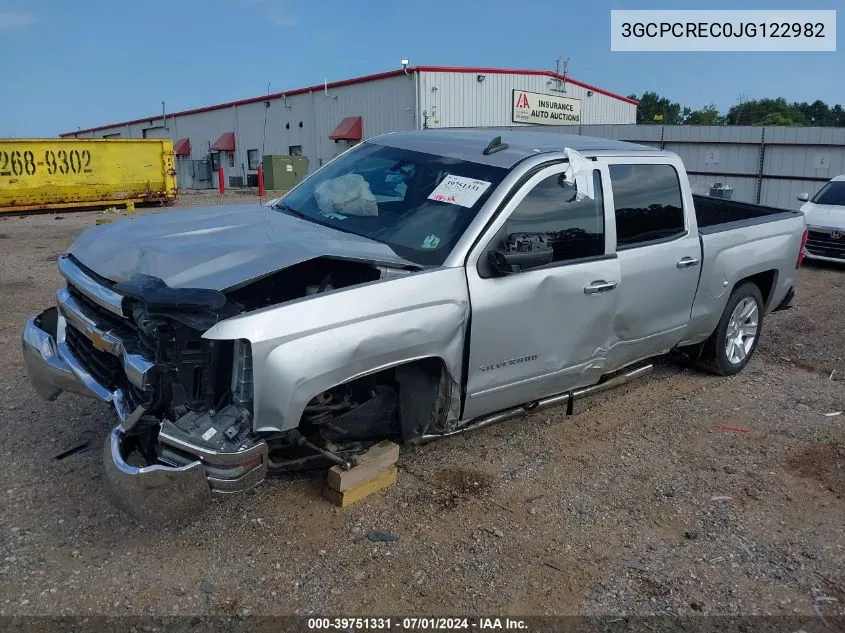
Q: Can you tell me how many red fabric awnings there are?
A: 3